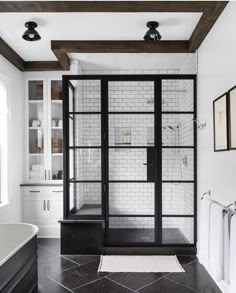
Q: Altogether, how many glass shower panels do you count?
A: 14